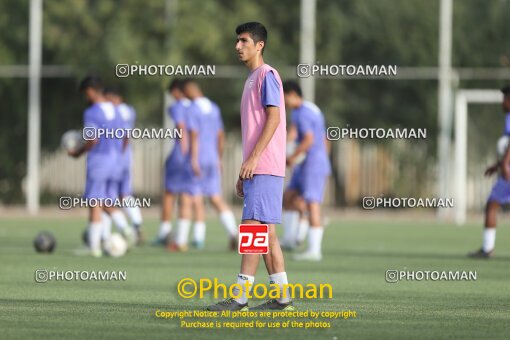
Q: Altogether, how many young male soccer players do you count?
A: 7